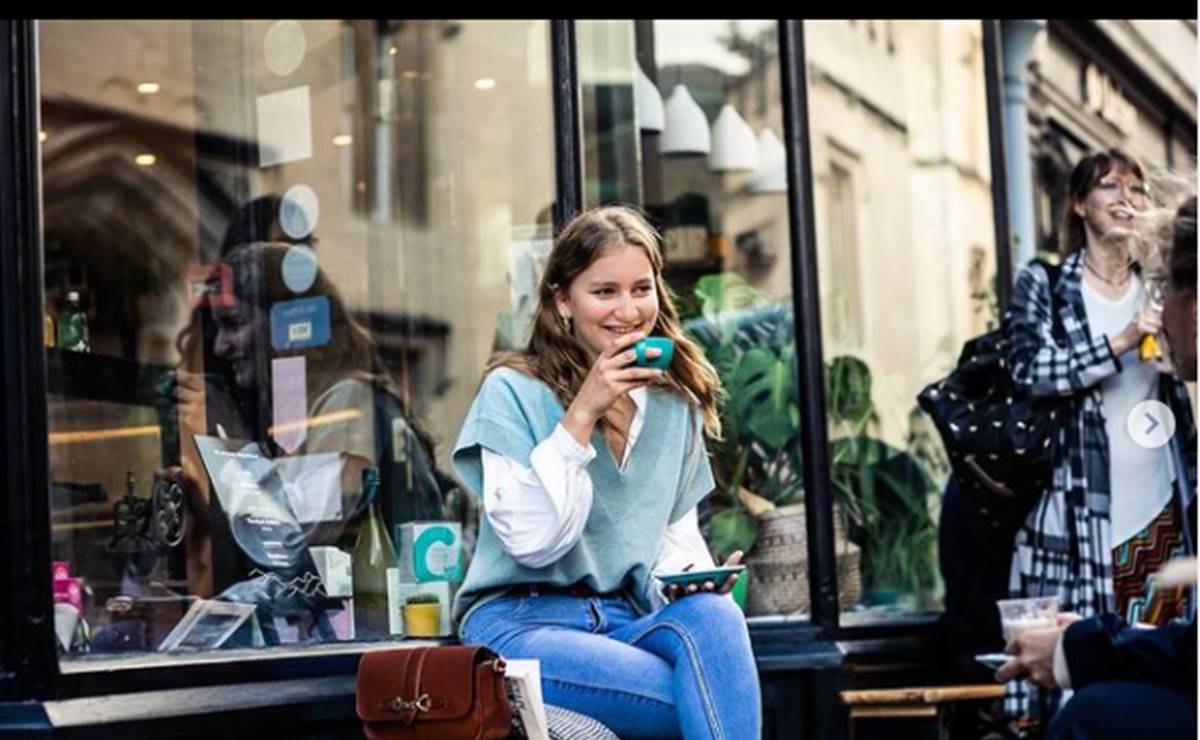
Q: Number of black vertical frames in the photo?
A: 4